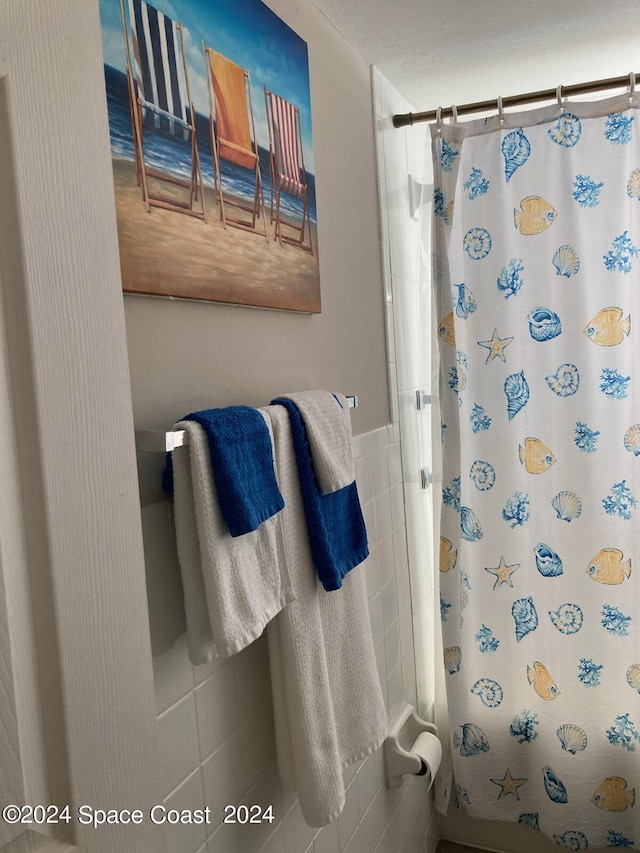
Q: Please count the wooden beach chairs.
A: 3